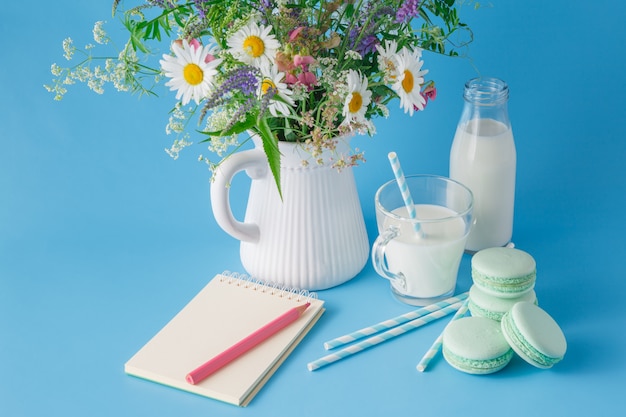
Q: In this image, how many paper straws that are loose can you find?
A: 3